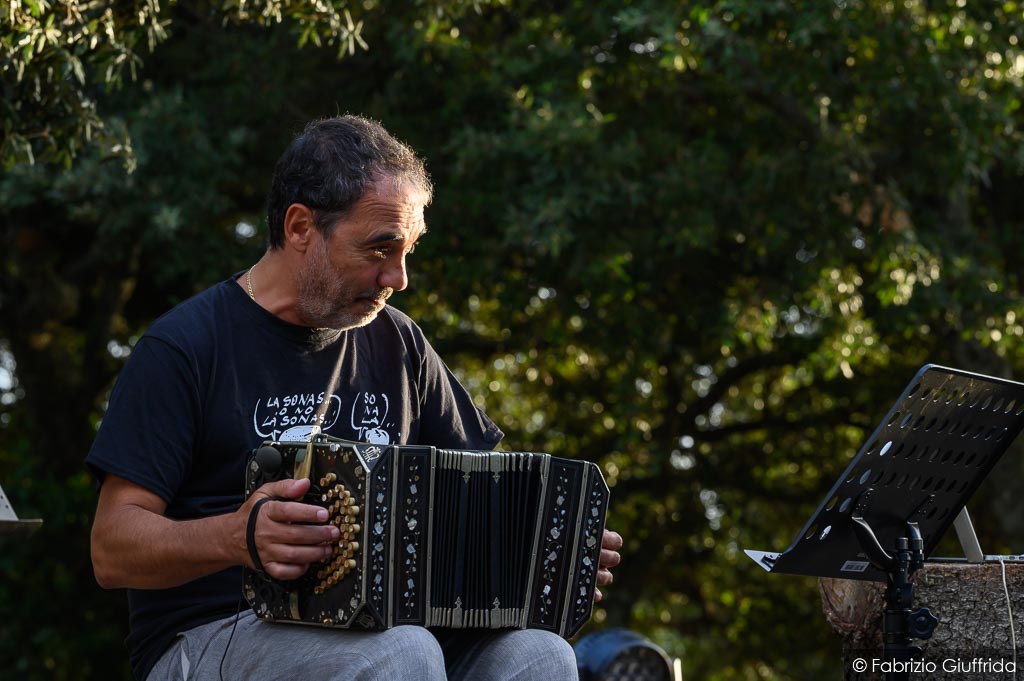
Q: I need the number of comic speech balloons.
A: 2